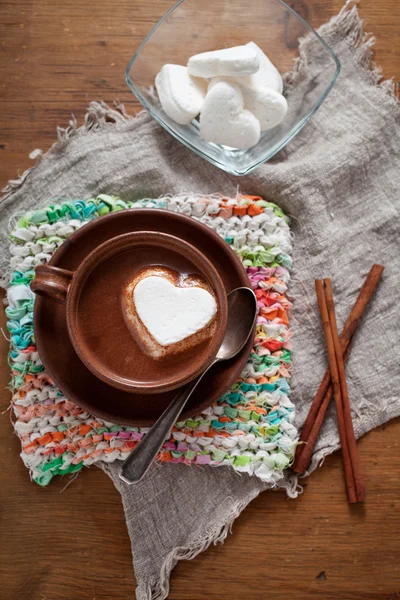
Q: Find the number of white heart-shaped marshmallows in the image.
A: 6